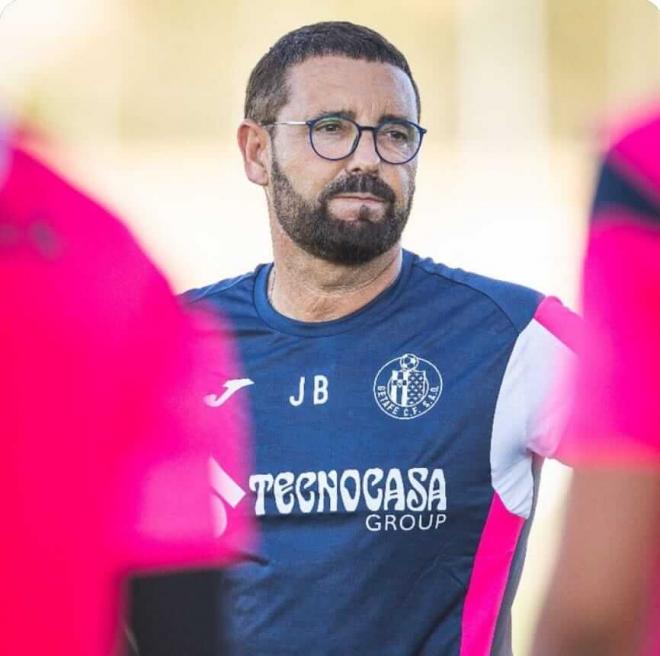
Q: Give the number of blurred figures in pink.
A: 2